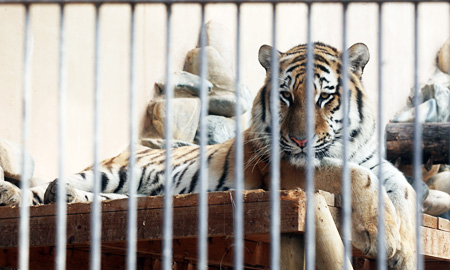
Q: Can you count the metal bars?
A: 12